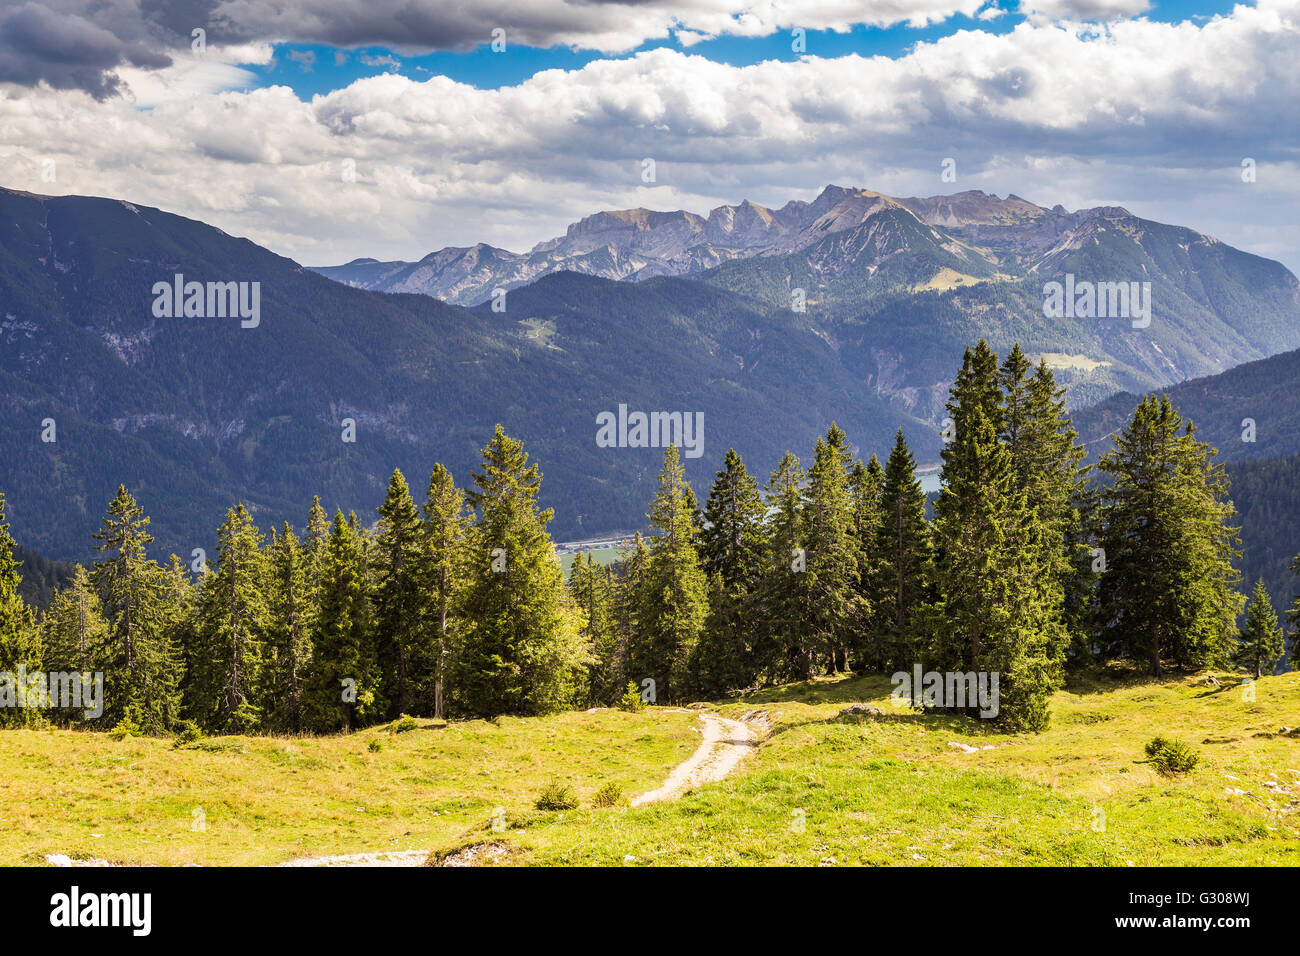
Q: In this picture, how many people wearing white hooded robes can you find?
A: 0